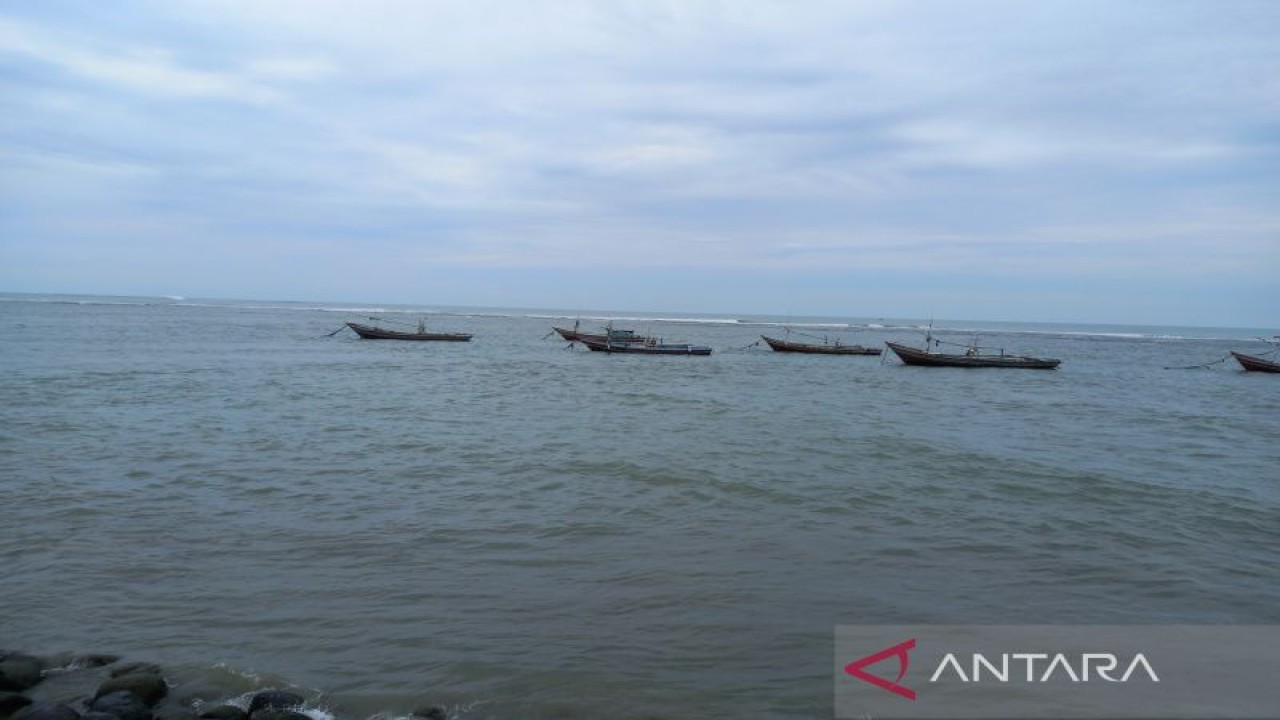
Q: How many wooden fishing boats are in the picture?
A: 6